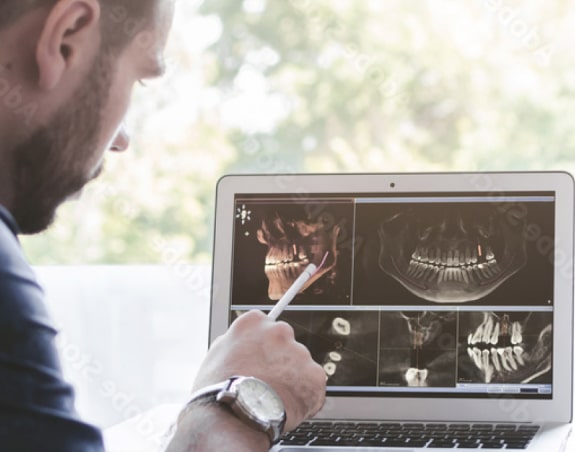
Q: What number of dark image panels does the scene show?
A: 5